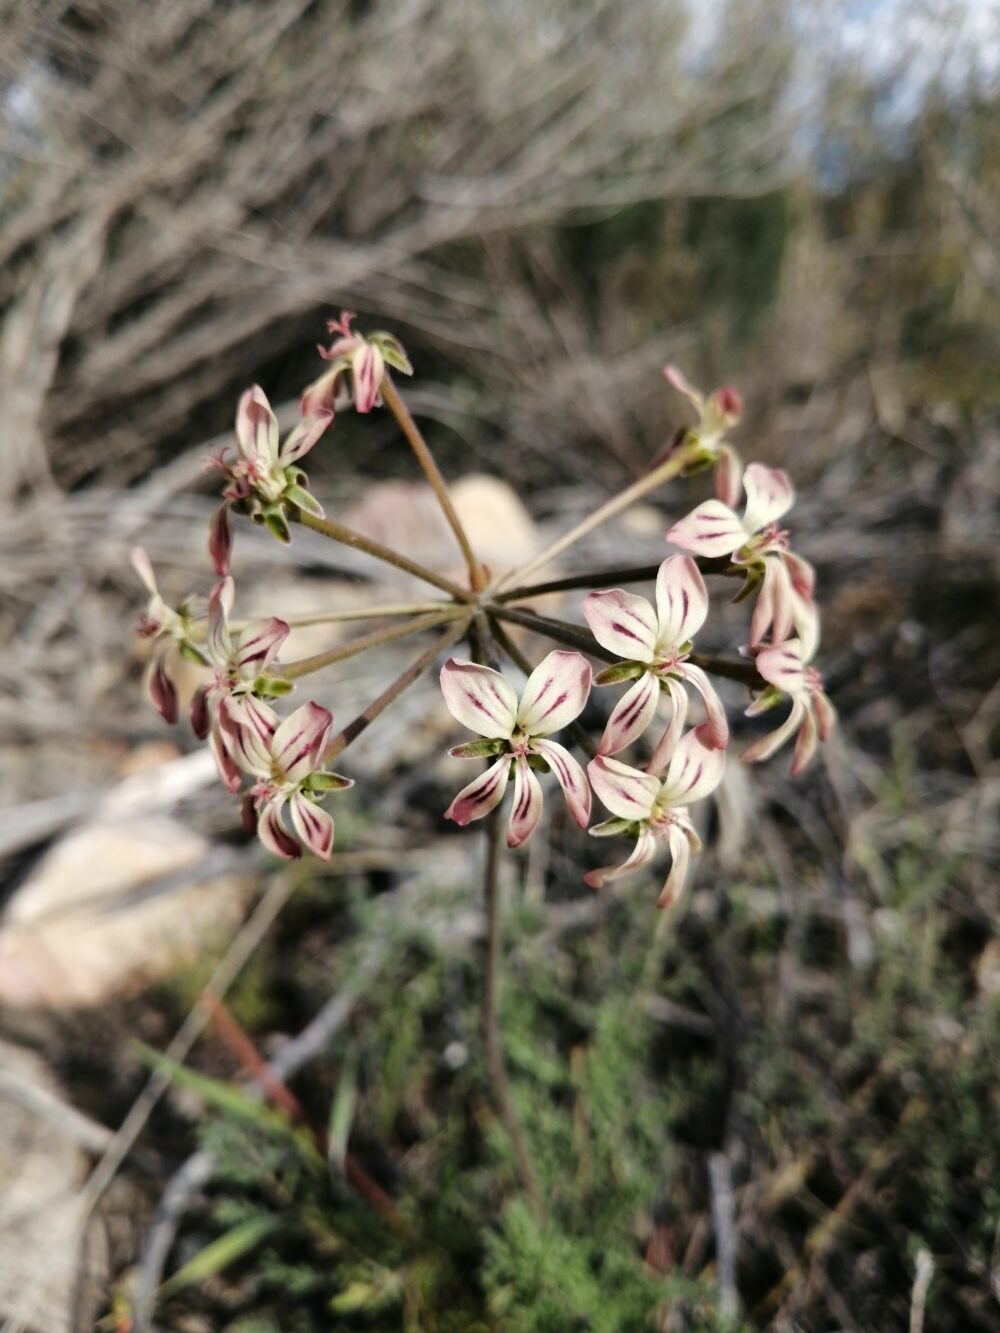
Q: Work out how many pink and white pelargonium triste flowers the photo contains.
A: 11